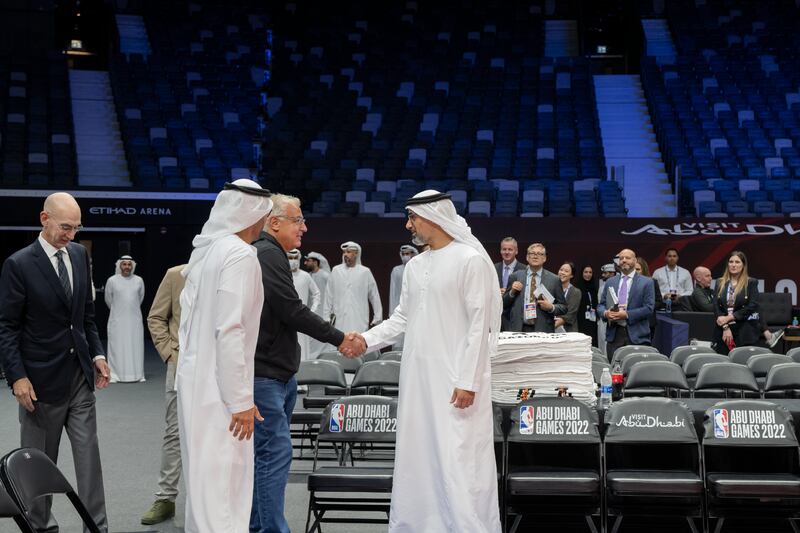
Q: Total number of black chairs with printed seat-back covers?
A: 4